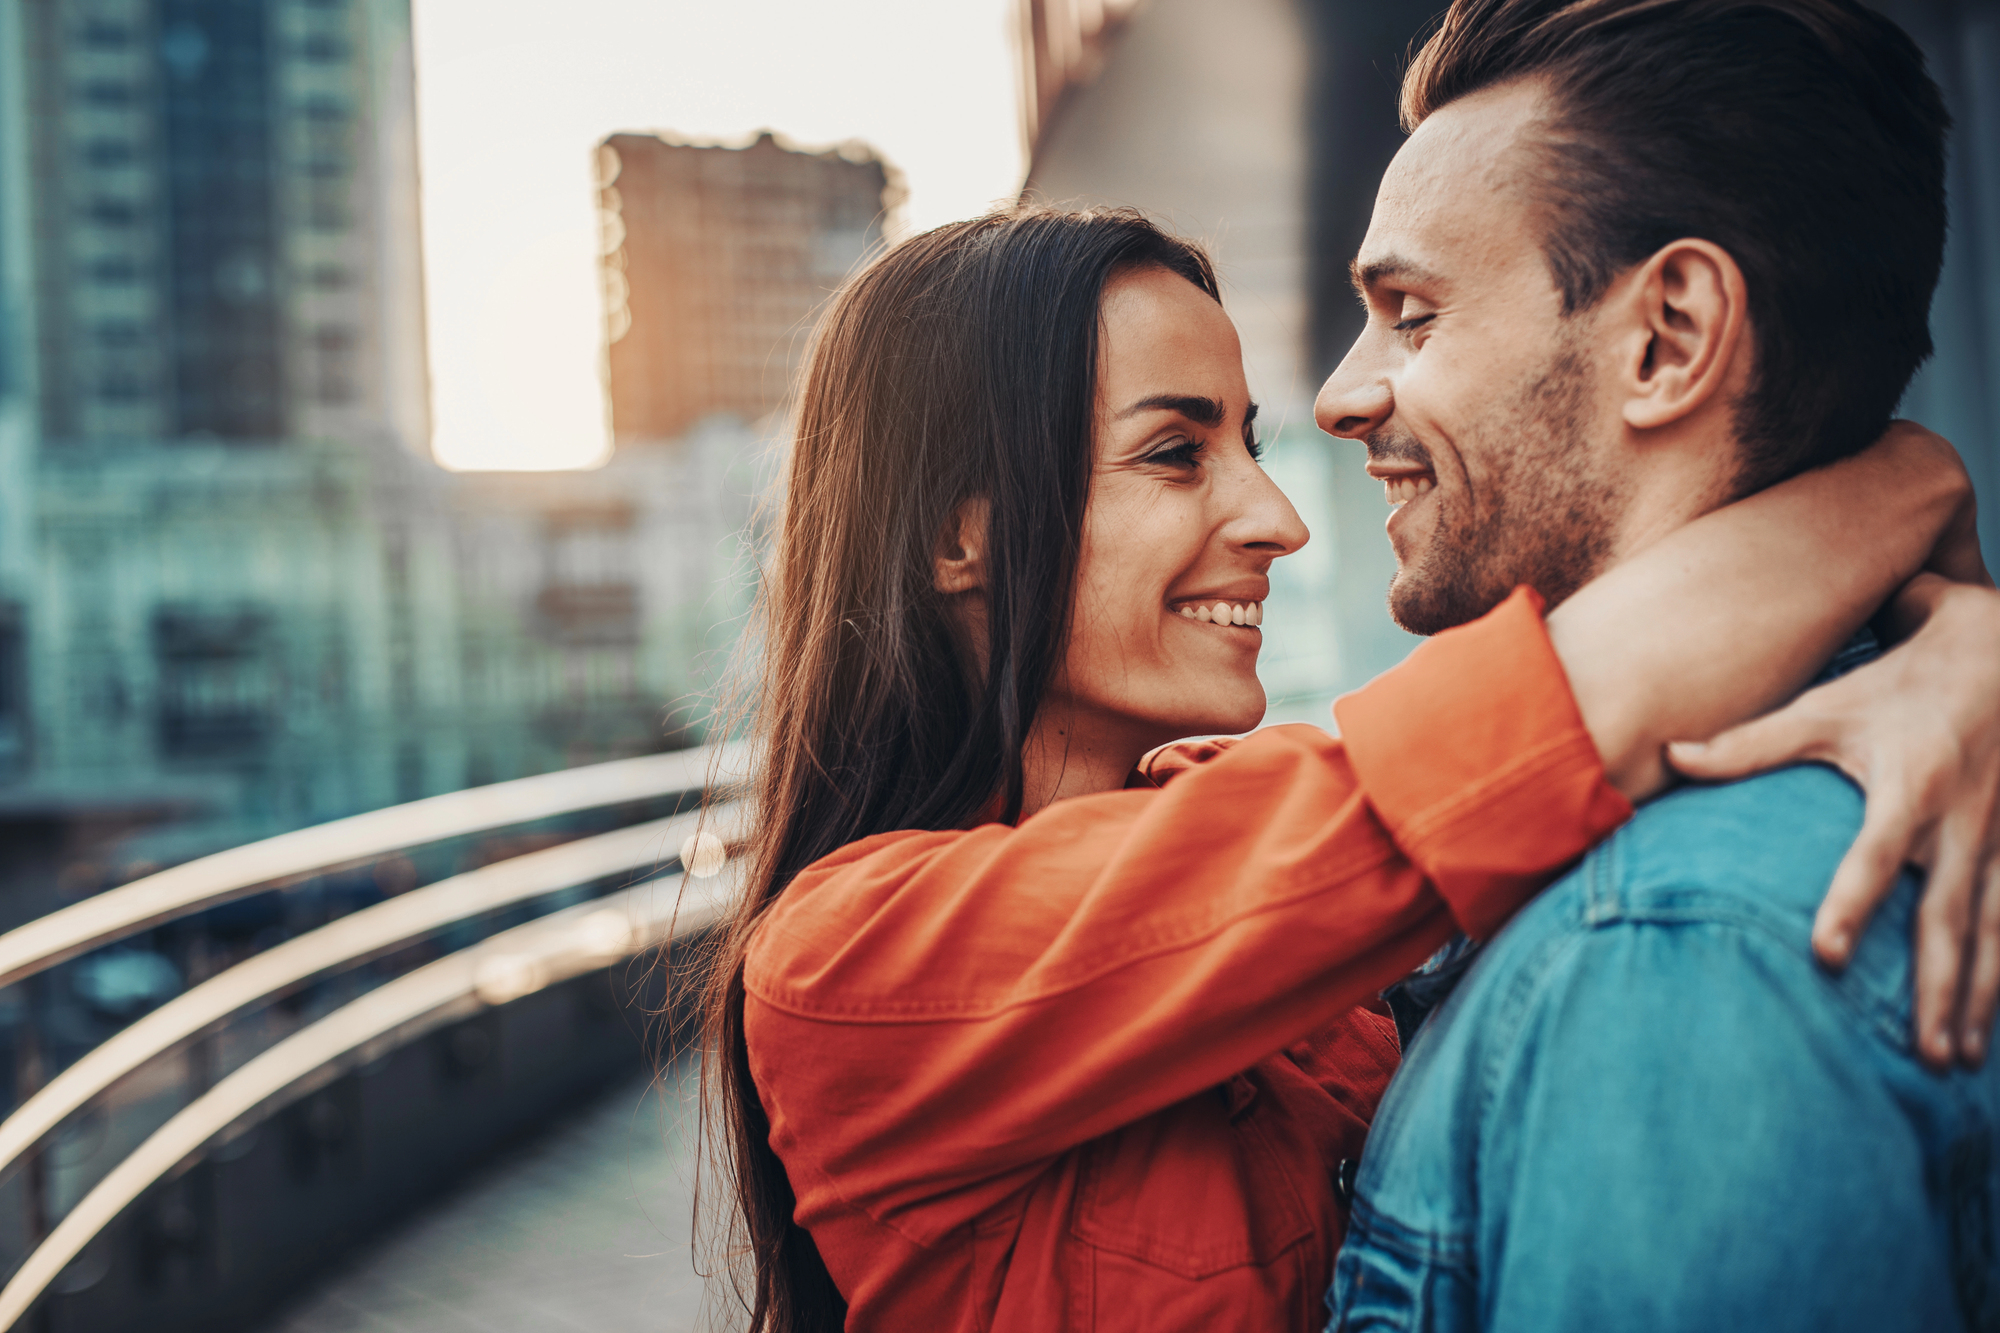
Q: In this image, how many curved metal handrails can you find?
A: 3